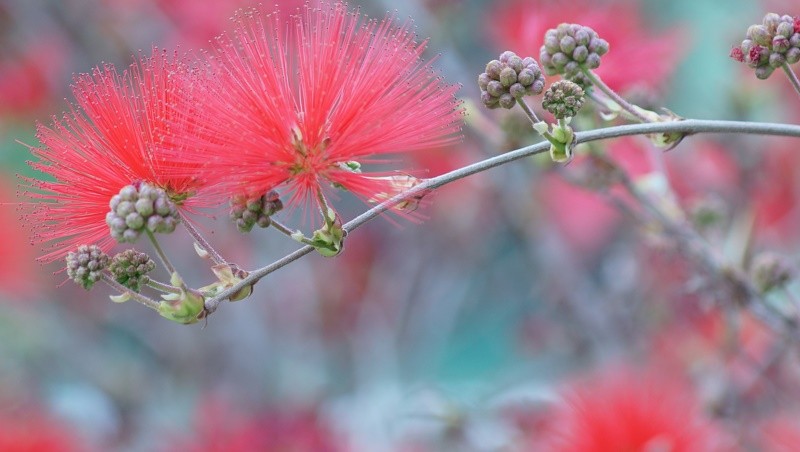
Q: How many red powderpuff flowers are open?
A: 2